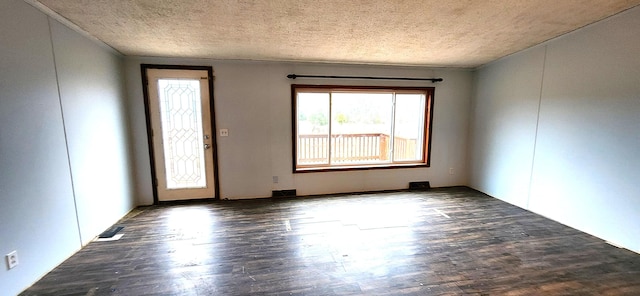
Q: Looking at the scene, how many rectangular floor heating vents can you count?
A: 3